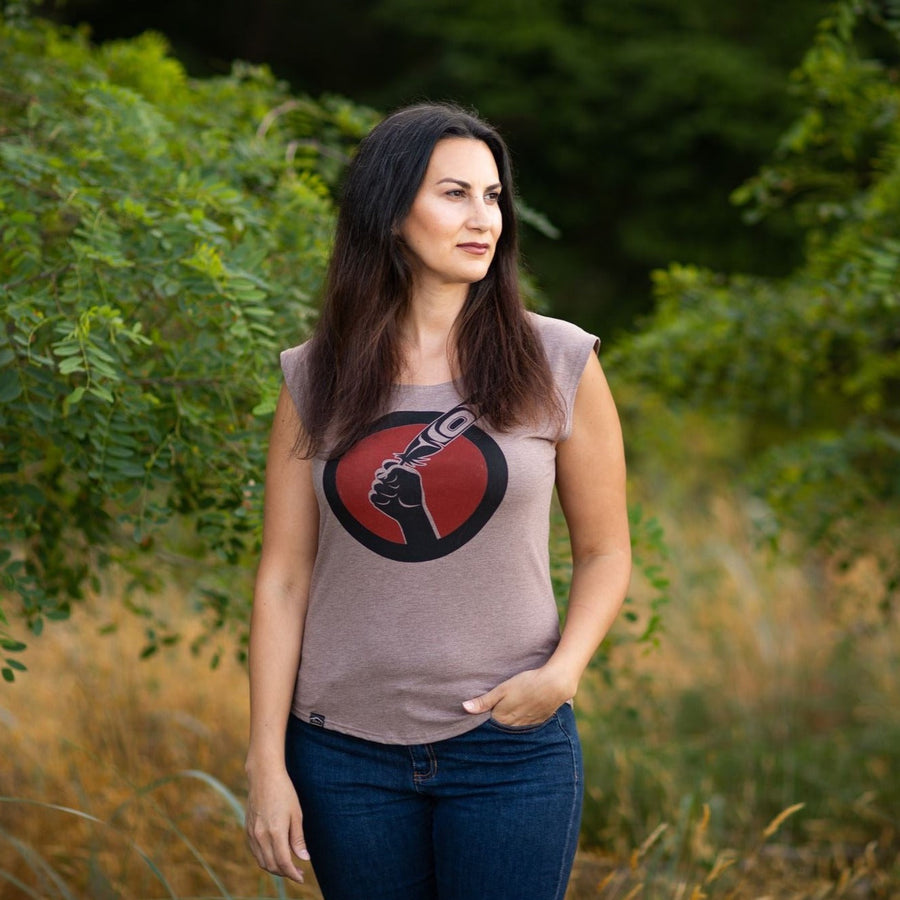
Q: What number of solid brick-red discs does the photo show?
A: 1